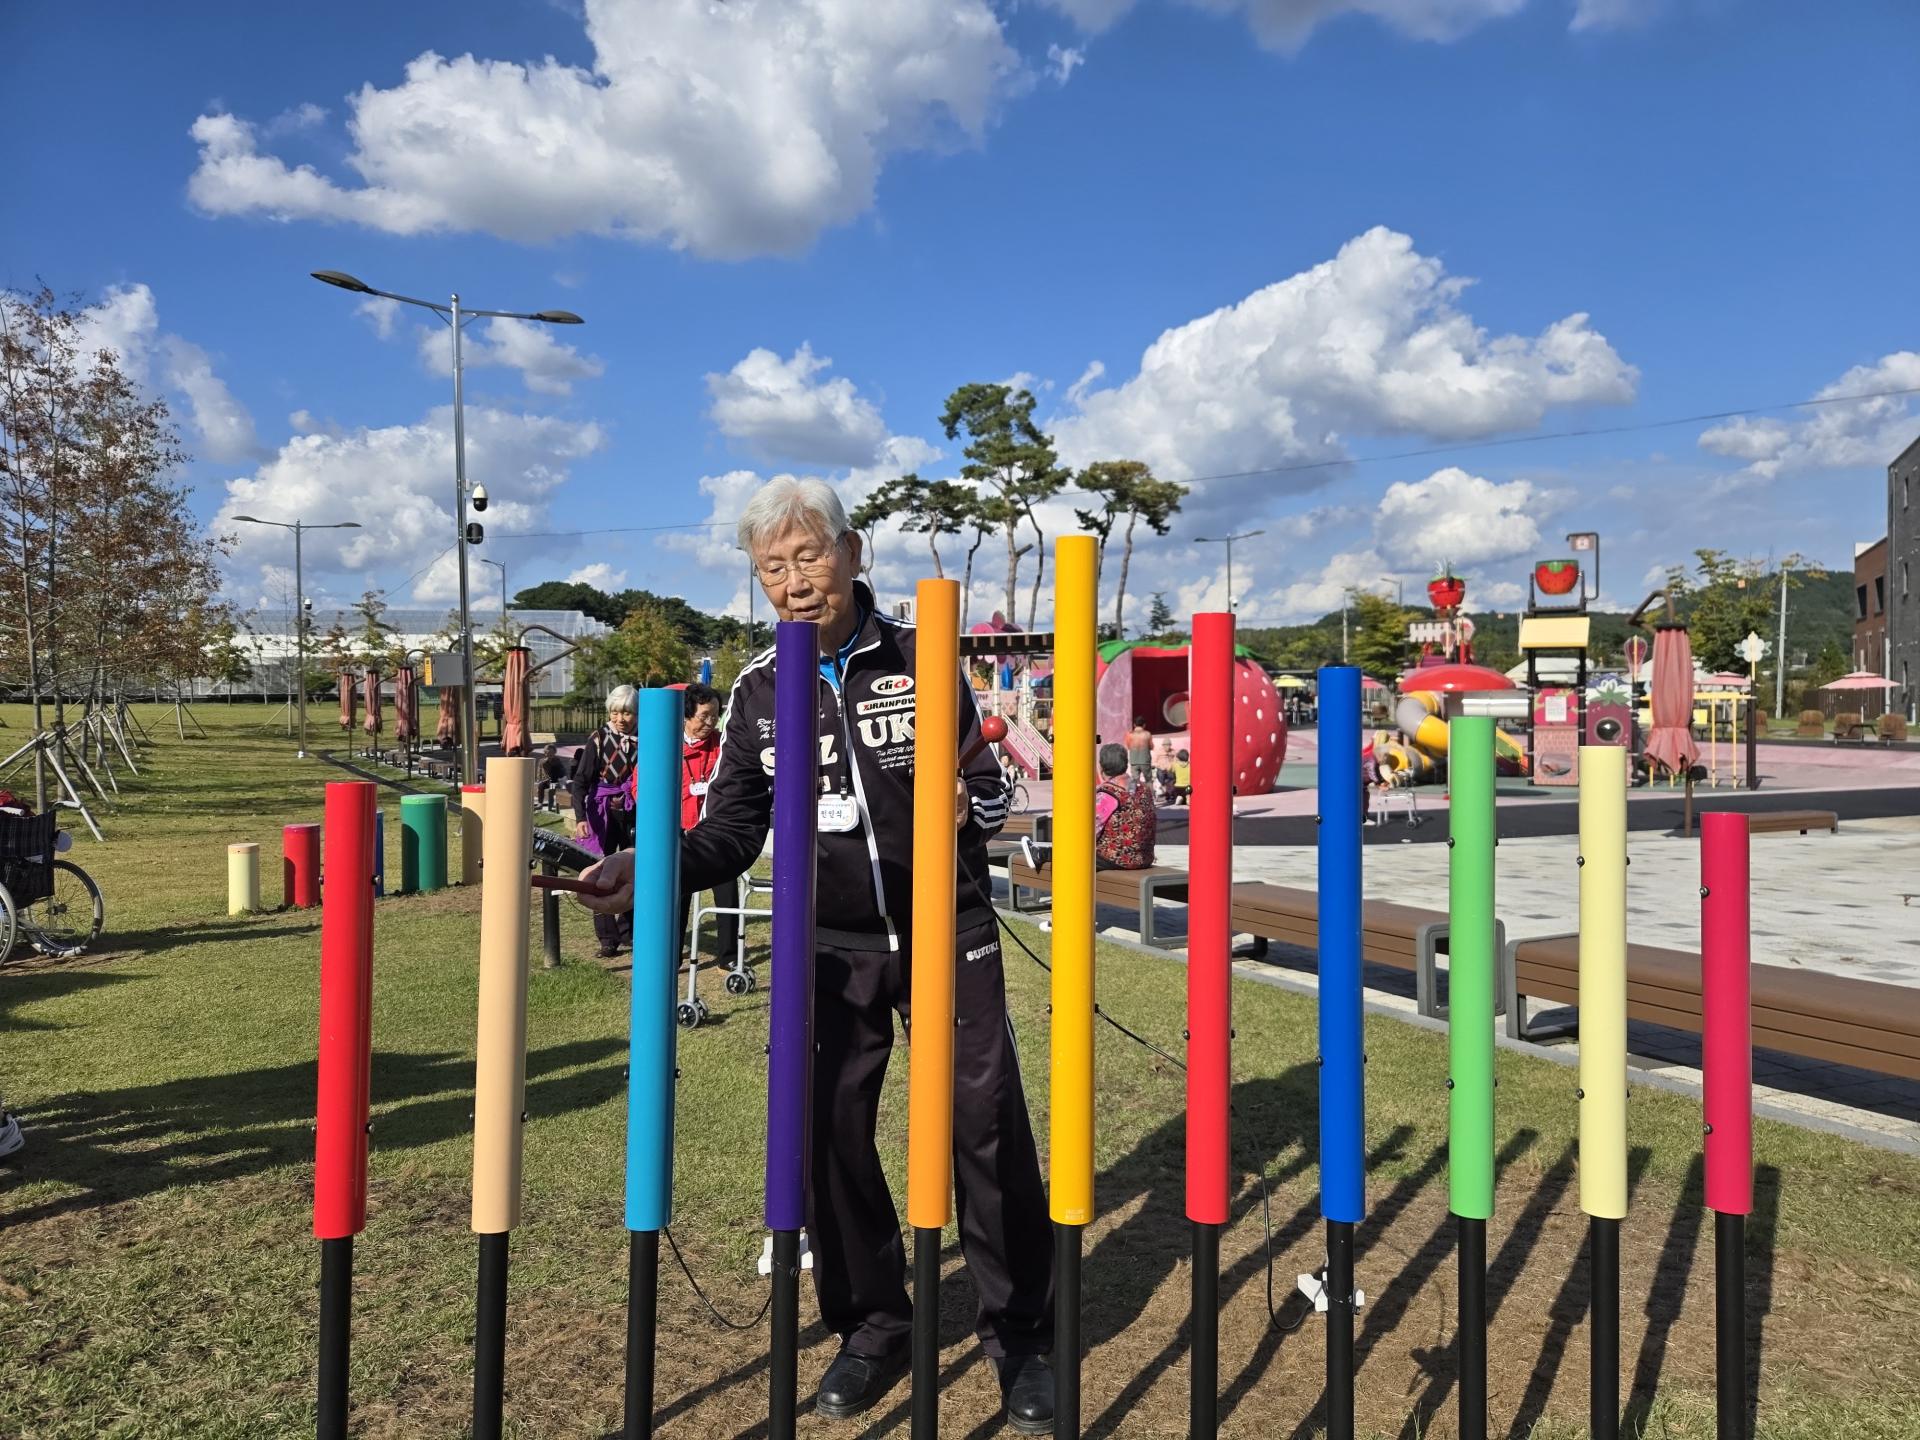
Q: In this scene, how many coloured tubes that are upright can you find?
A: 11